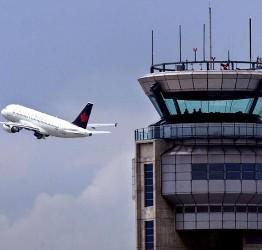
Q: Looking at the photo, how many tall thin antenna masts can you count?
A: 5